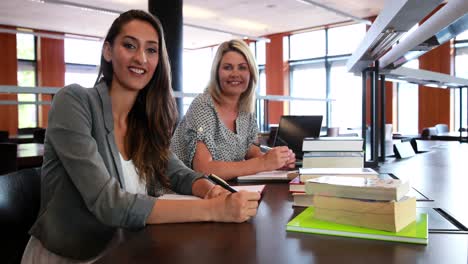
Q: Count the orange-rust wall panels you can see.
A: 5